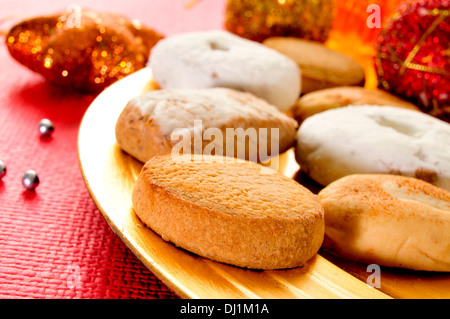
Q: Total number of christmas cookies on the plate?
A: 7